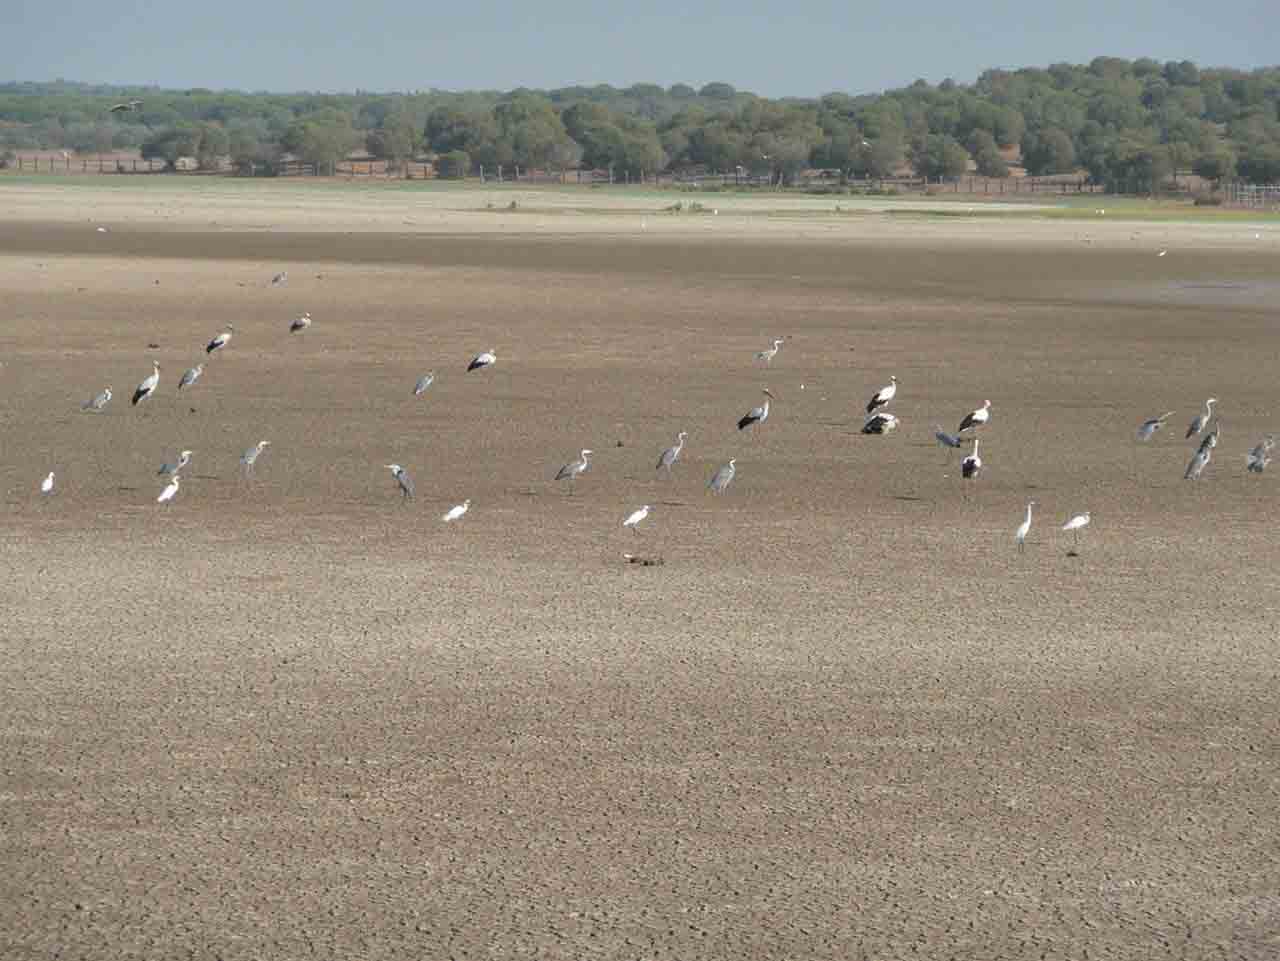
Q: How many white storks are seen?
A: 9